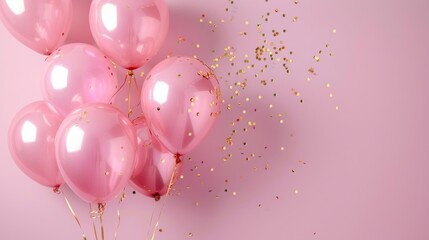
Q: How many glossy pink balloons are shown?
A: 7